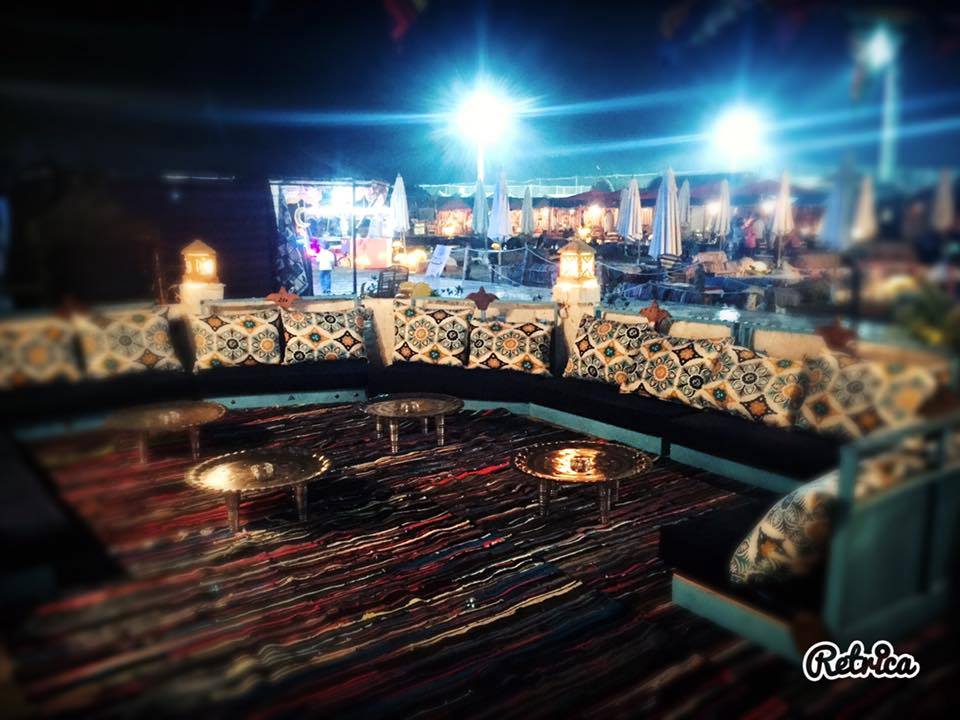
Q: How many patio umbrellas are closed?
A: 13